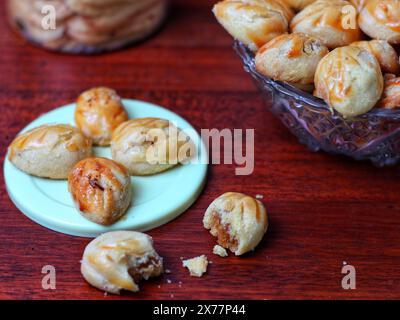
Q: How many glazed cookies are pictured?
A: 14